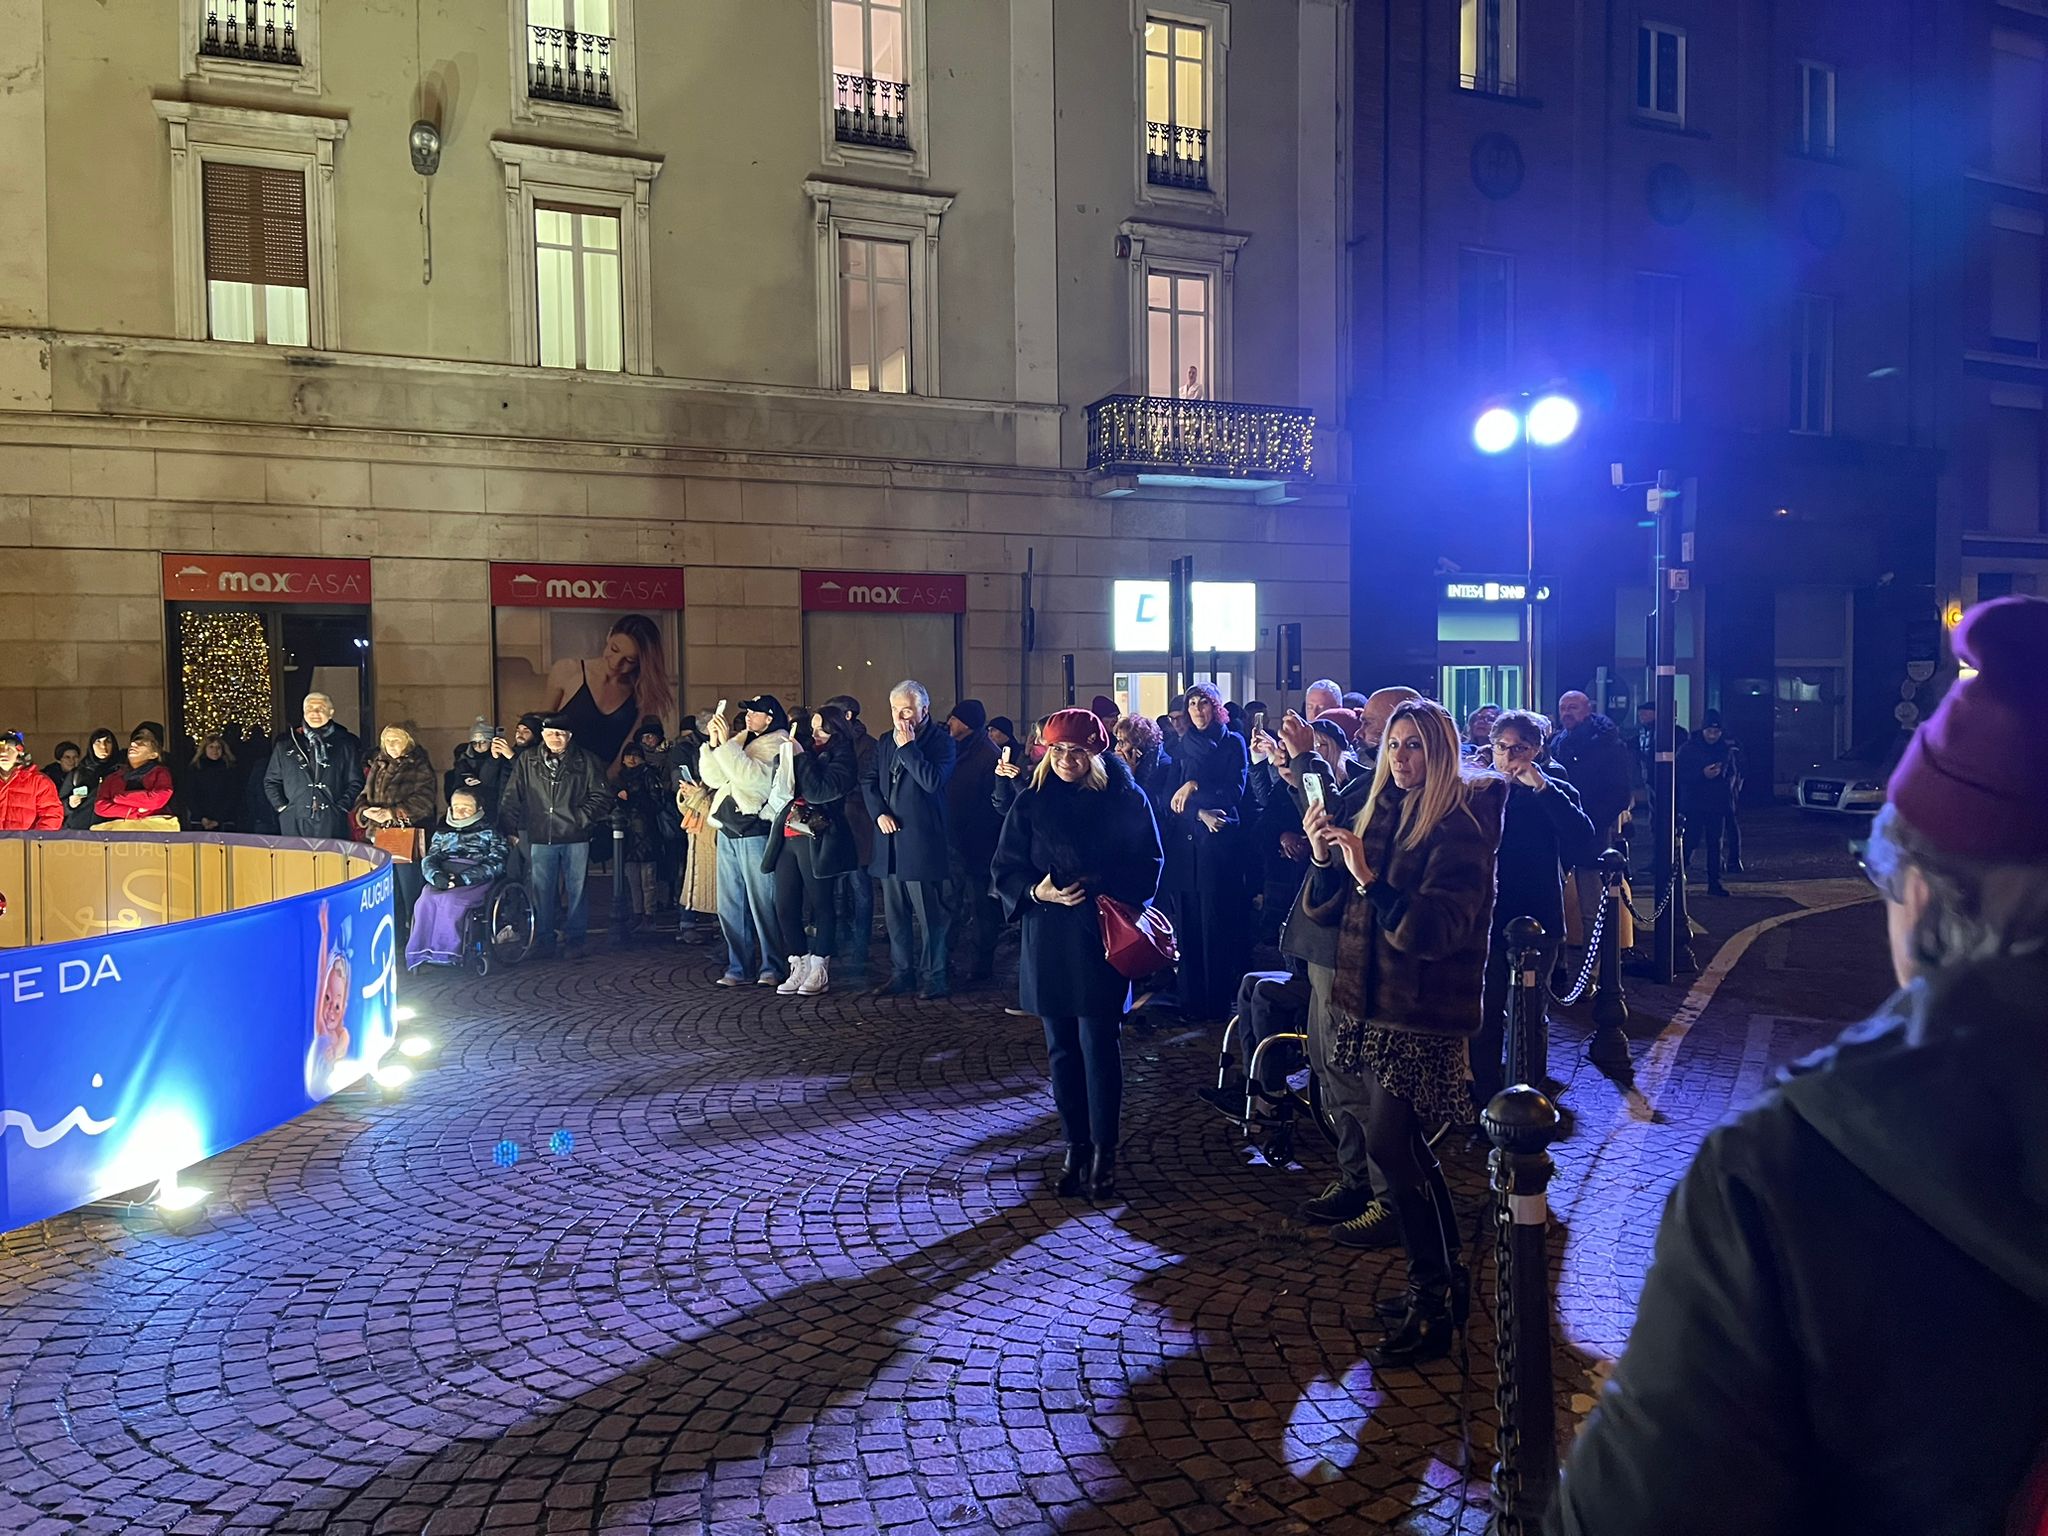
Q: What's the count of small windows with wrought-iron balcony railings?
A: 4